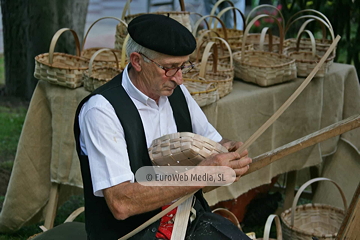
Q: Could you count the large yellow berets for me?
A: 0